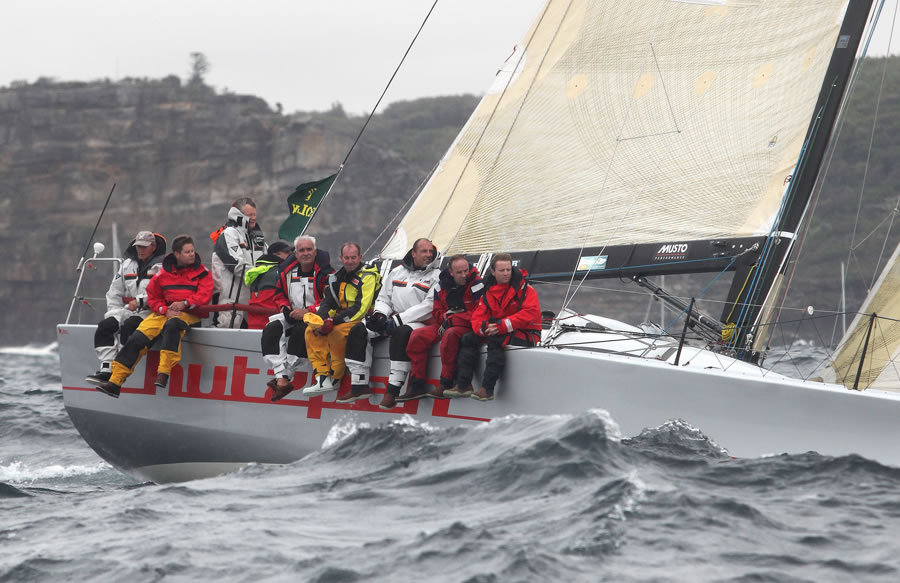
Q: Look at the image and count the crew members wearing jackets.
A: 9